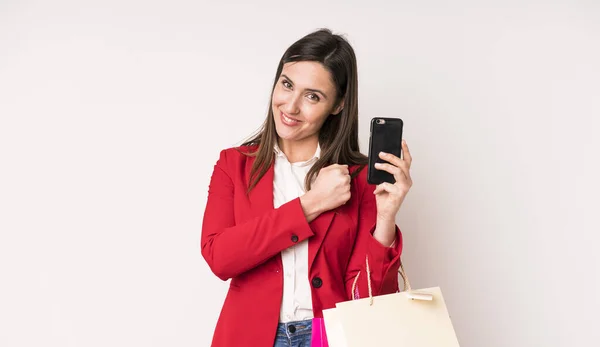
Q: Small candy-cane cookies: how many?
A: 0